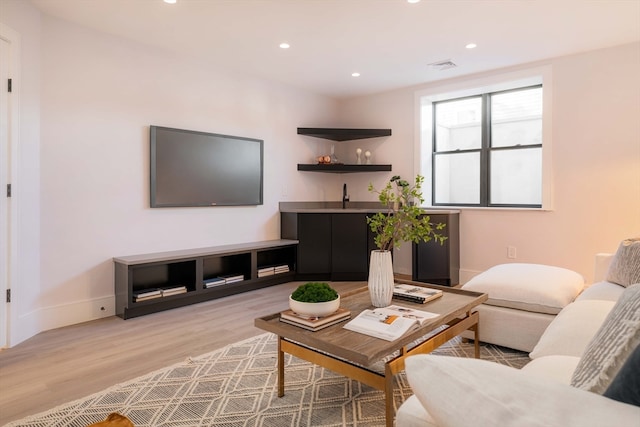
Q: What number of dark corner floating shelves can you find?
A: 2